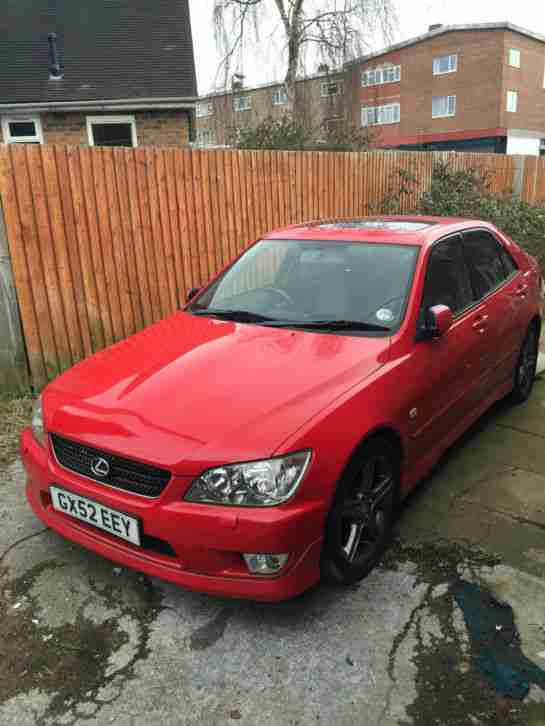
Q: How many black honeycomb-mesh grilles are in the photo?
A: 1